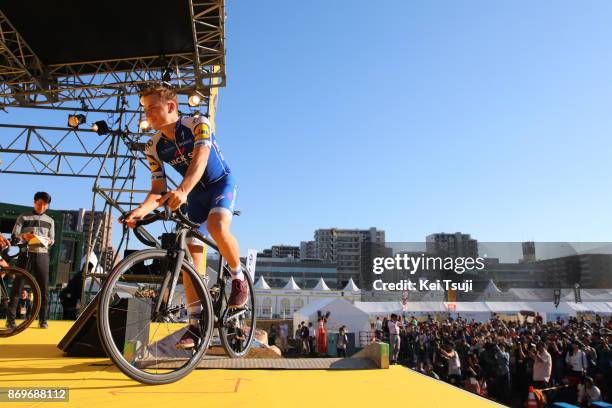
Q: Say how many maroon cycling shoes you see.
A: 2